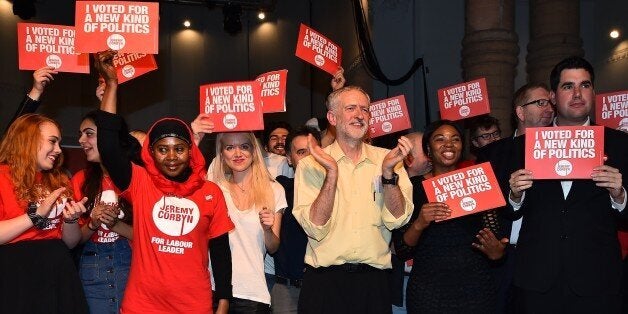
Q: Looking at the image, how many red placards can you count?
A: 11